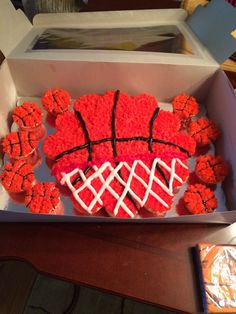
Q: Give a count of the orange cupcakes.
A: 9